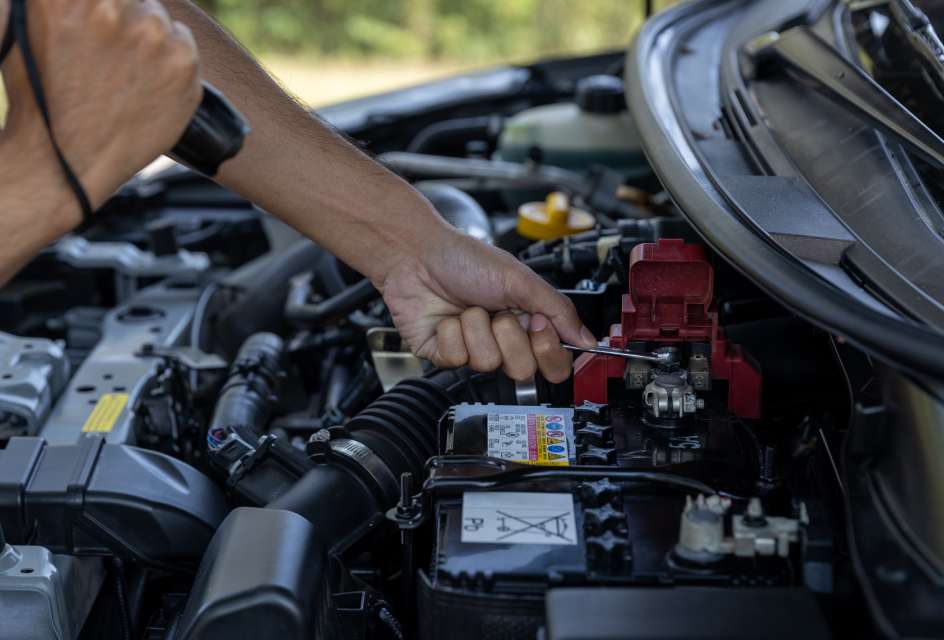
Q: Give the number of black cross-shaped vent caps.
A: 6